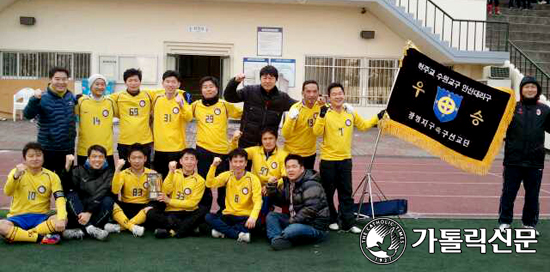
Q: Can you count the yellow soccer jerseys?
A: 11